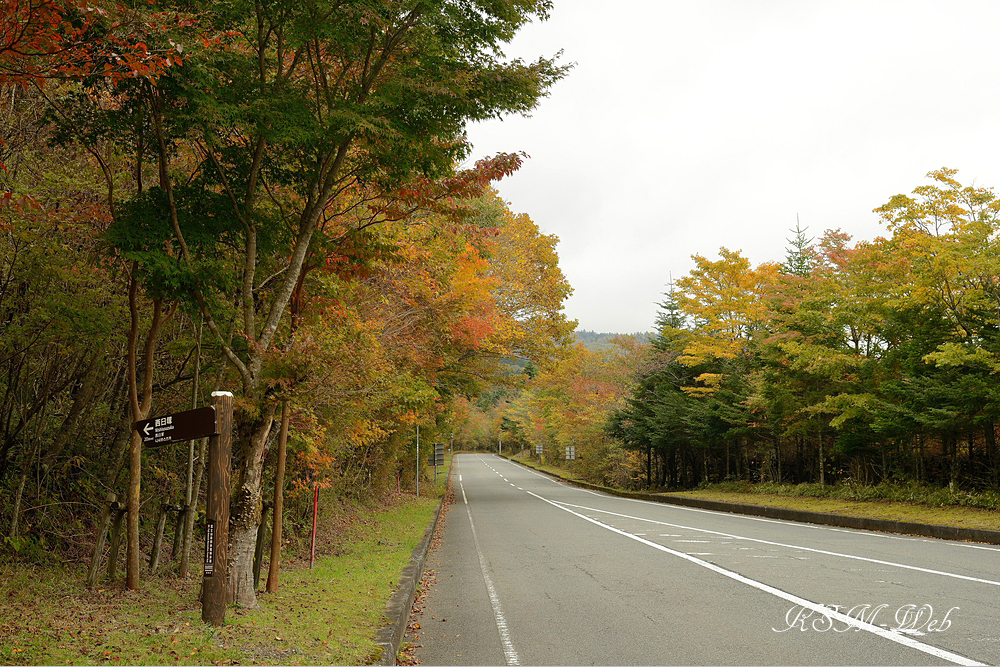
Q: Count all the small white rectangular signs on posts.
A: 2